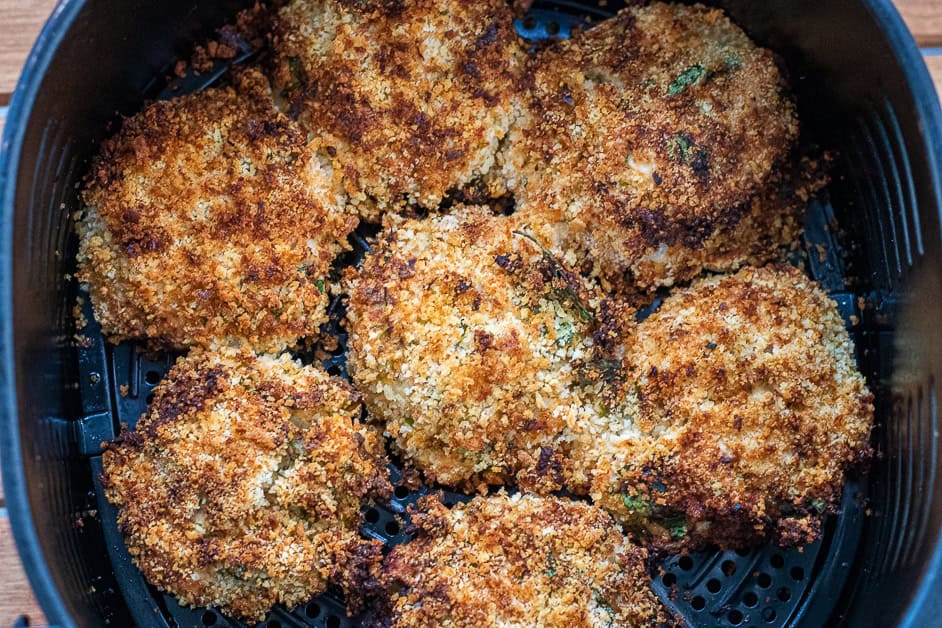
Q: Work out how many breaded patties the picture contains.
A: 7